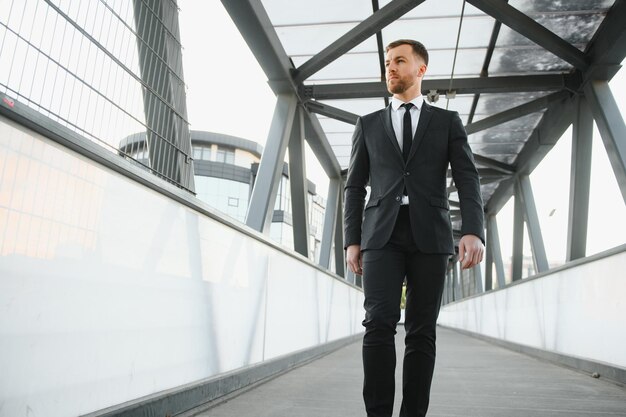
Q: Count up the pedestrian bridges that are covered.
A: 1